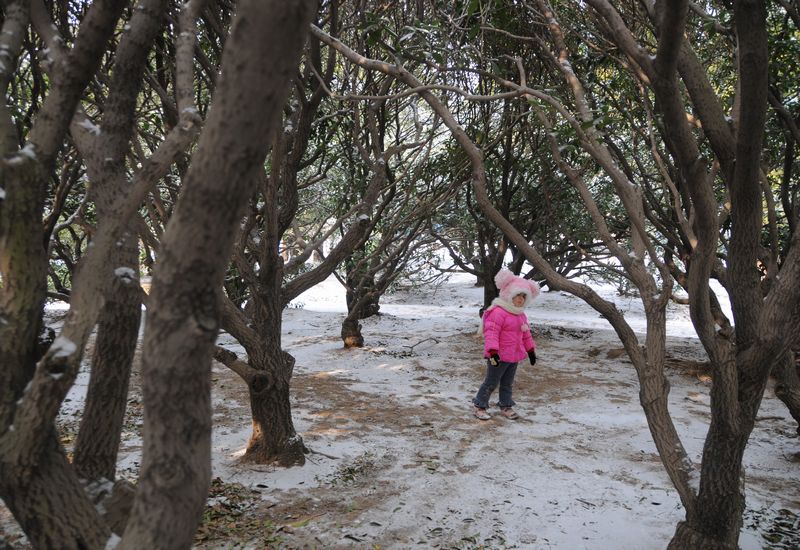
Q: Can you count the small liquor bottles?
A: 0